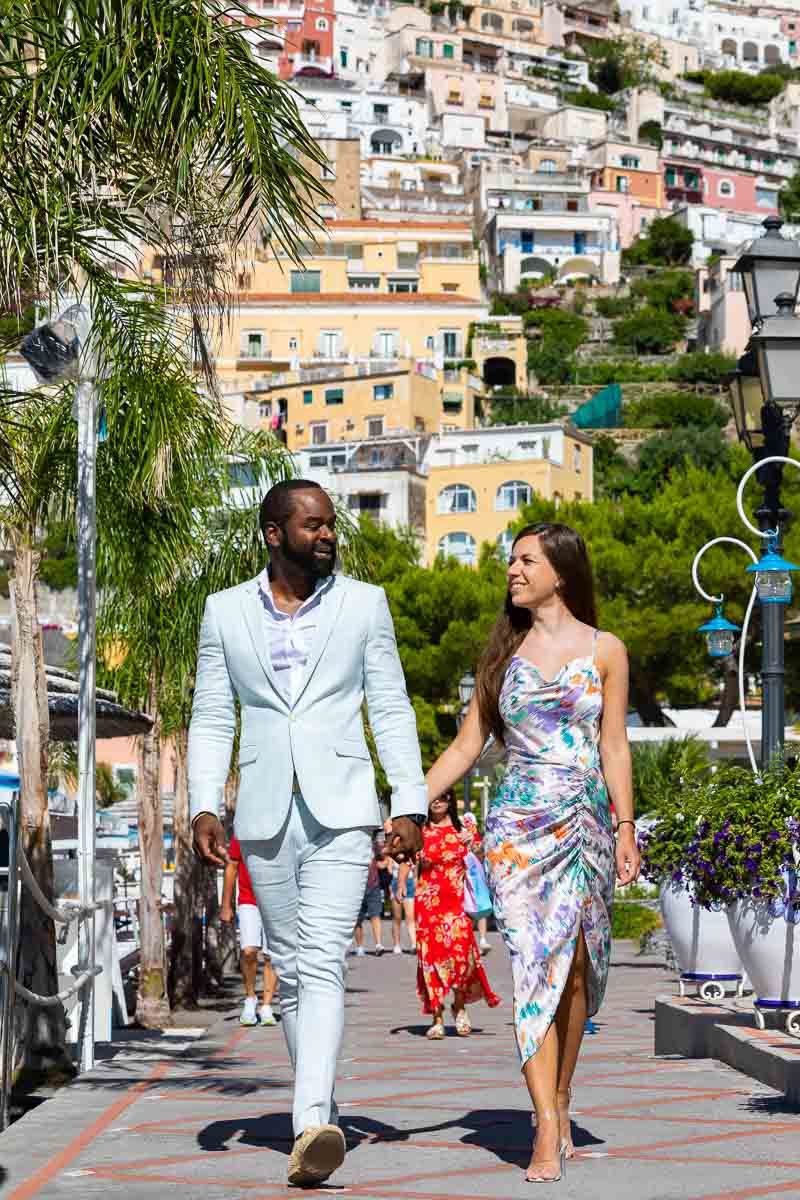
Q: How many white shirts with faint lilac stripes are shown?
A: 1